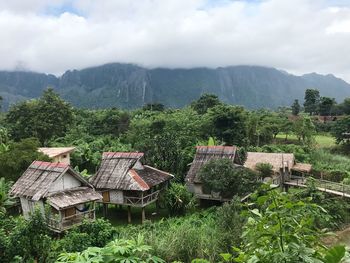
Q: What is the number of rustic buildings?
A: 5